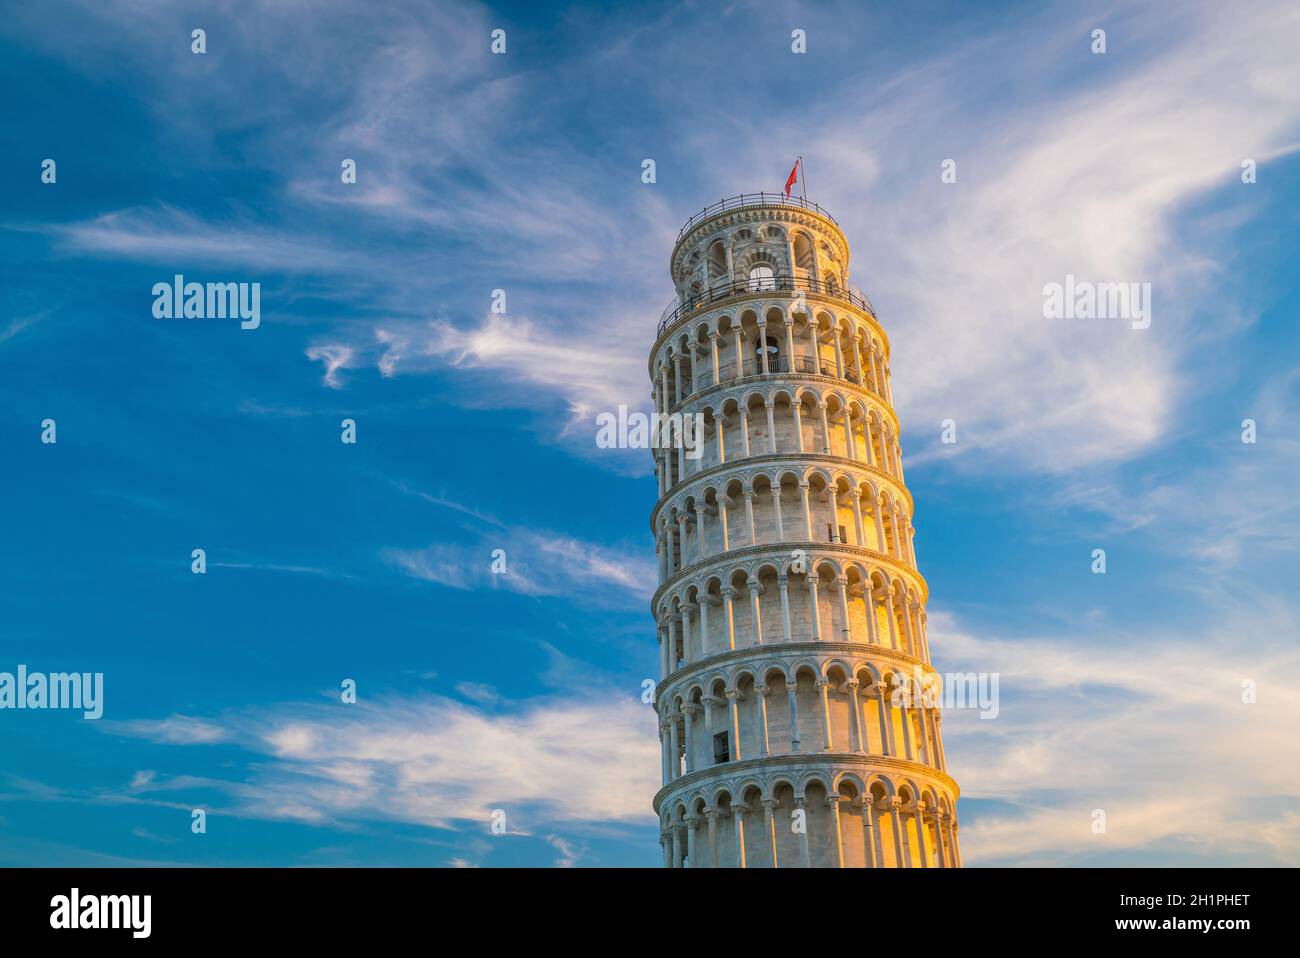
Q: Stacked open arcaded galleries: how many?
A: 6